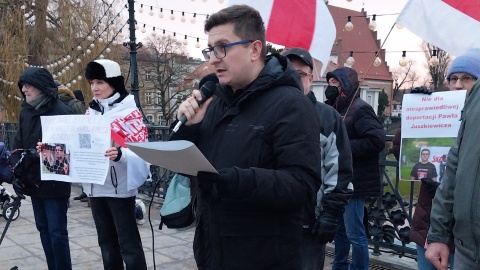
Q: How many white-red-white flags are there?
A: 2